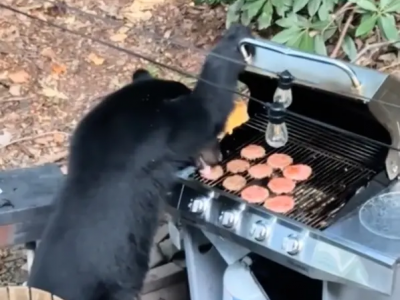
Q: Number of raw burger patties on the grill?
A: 10